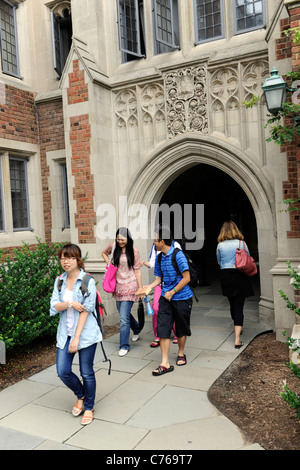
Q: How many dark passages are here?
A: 1